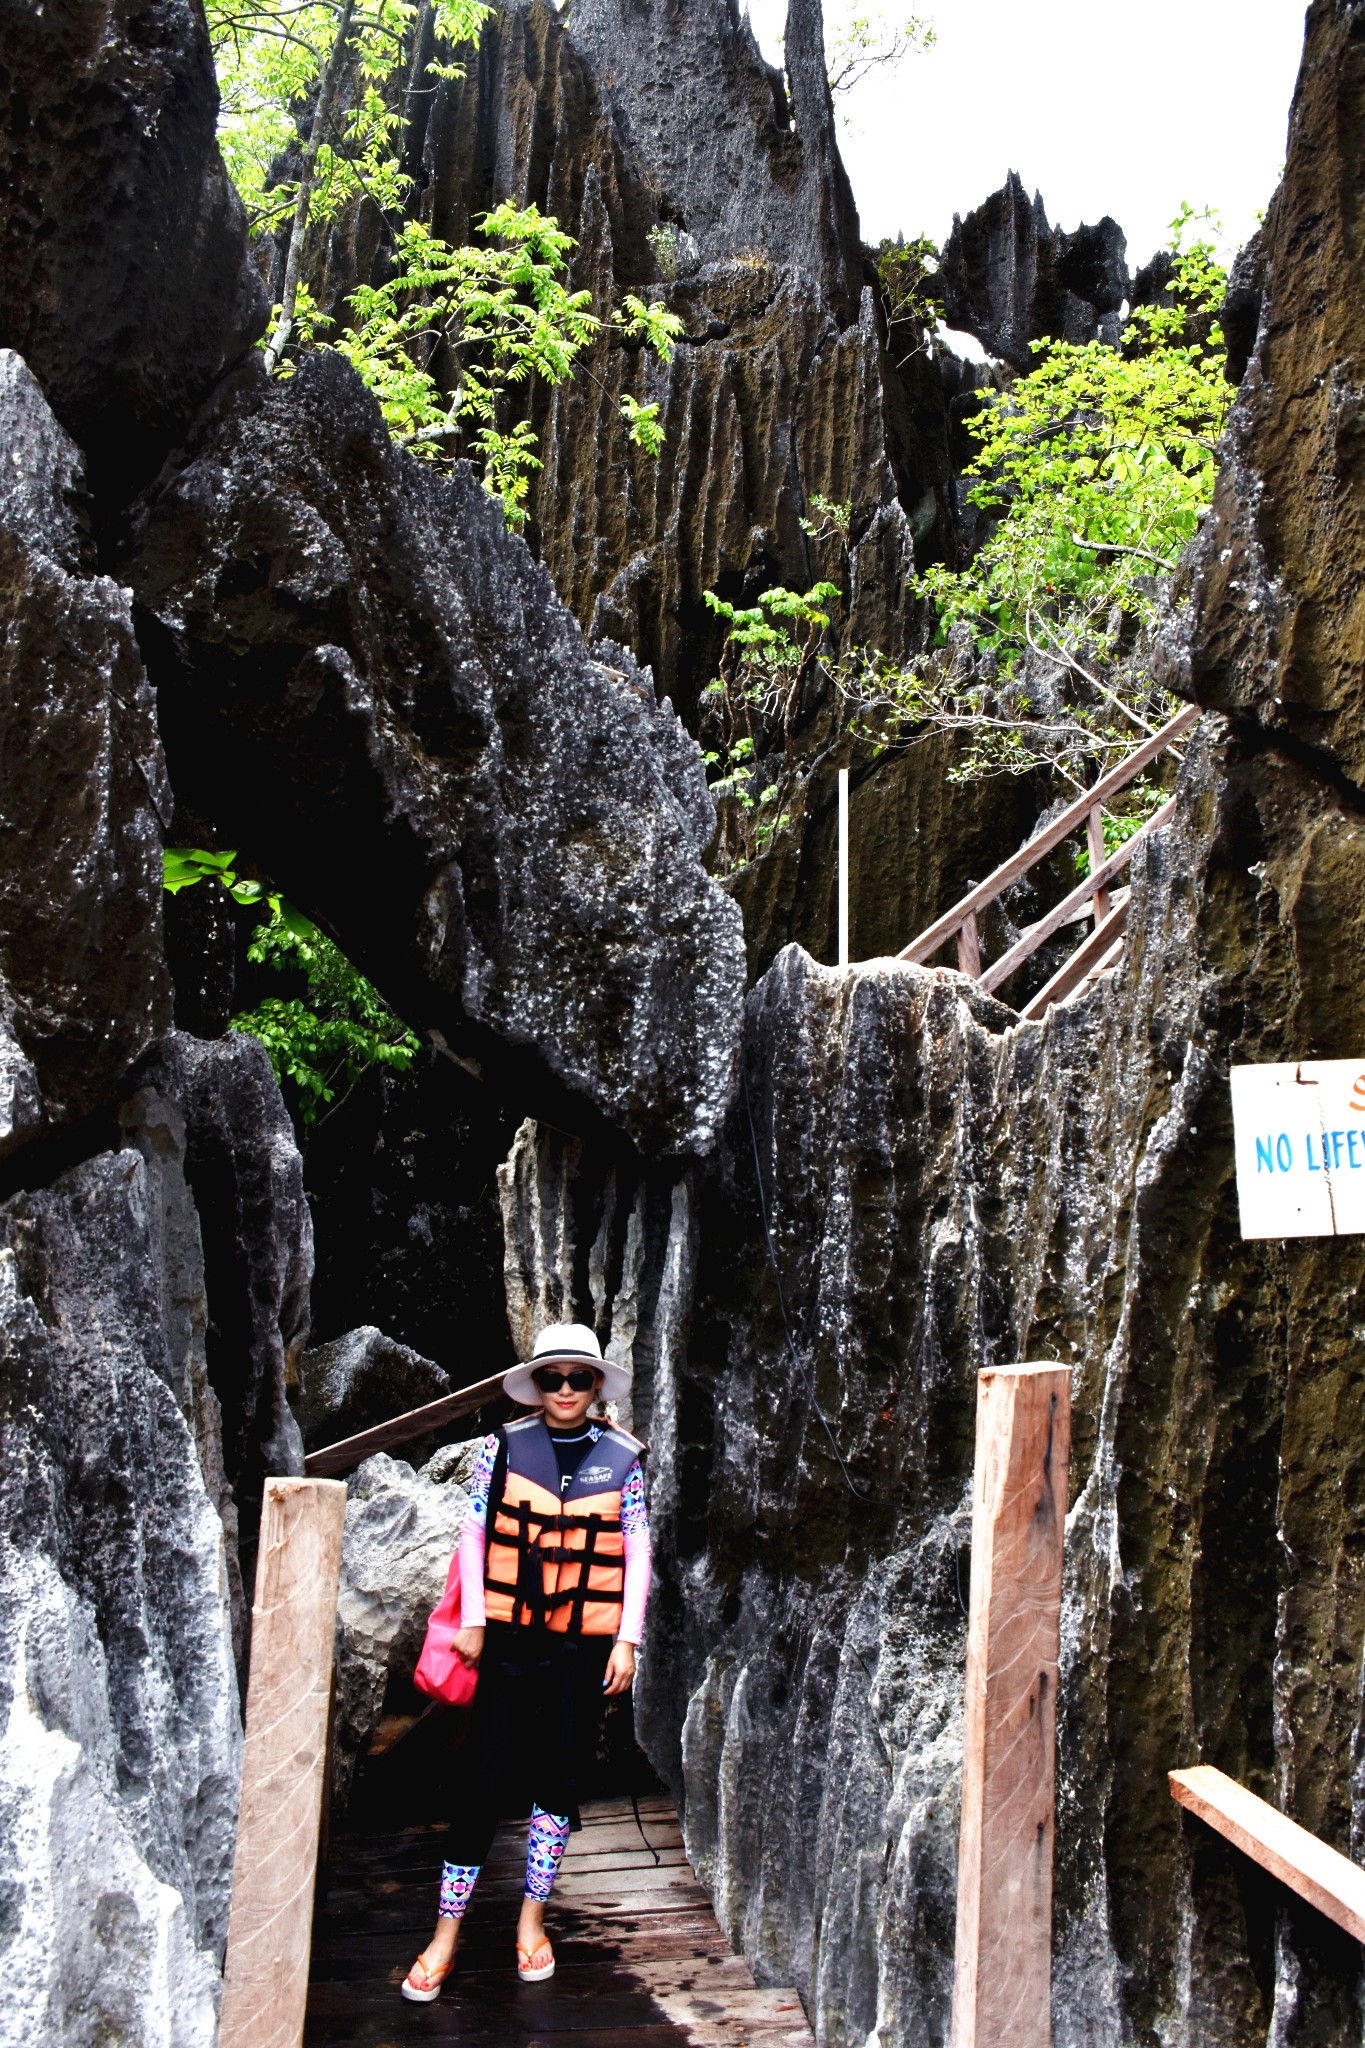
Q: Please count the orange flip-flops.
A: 2